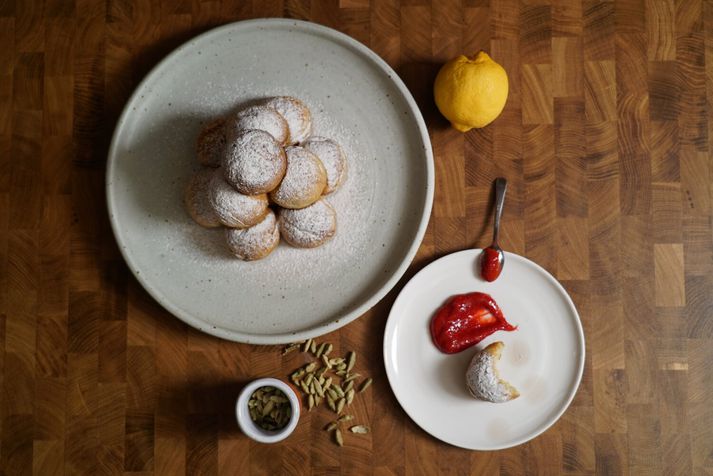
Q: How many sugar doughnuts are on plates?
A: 11